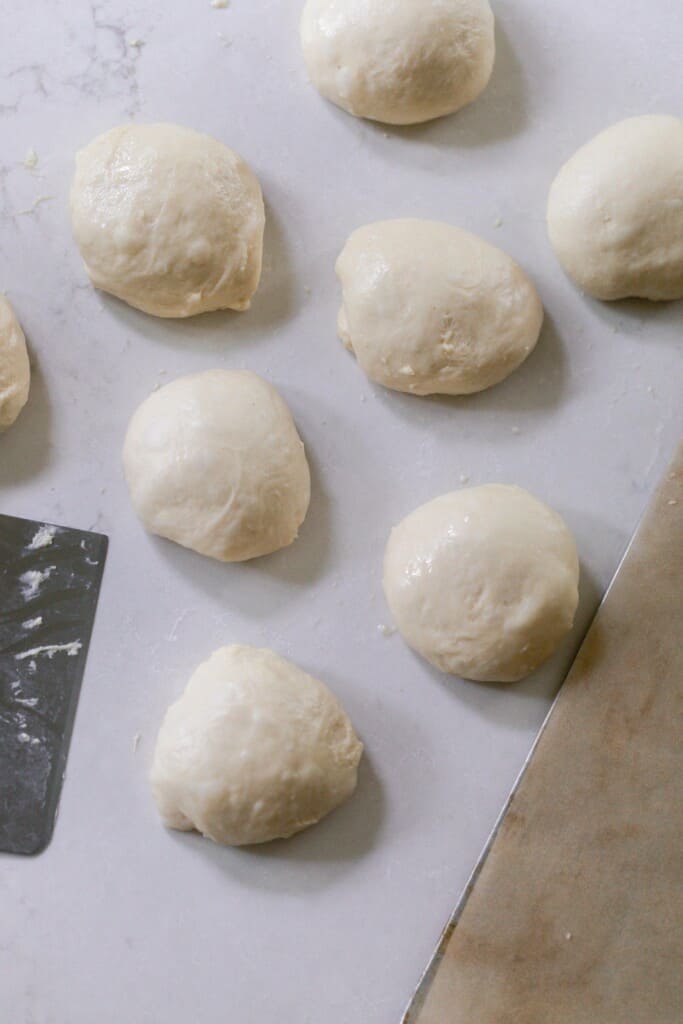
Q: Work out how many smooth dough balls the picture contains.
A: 8